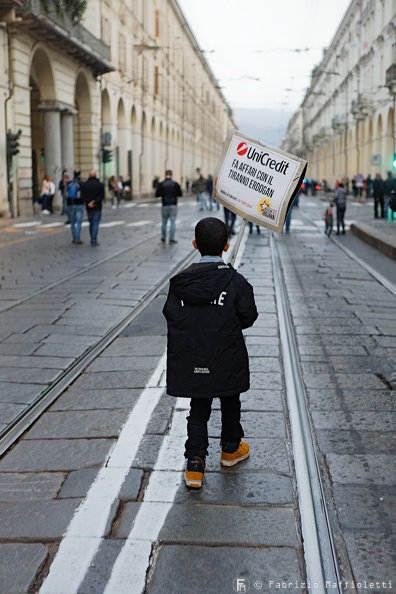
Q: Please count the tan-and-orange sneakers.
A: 2